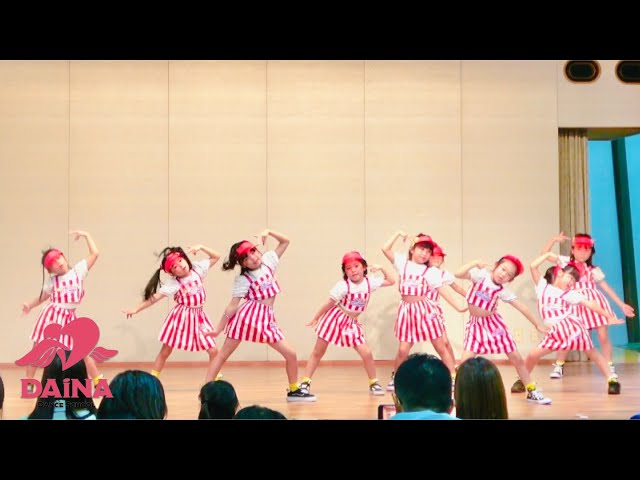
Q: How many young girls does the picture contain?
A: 9